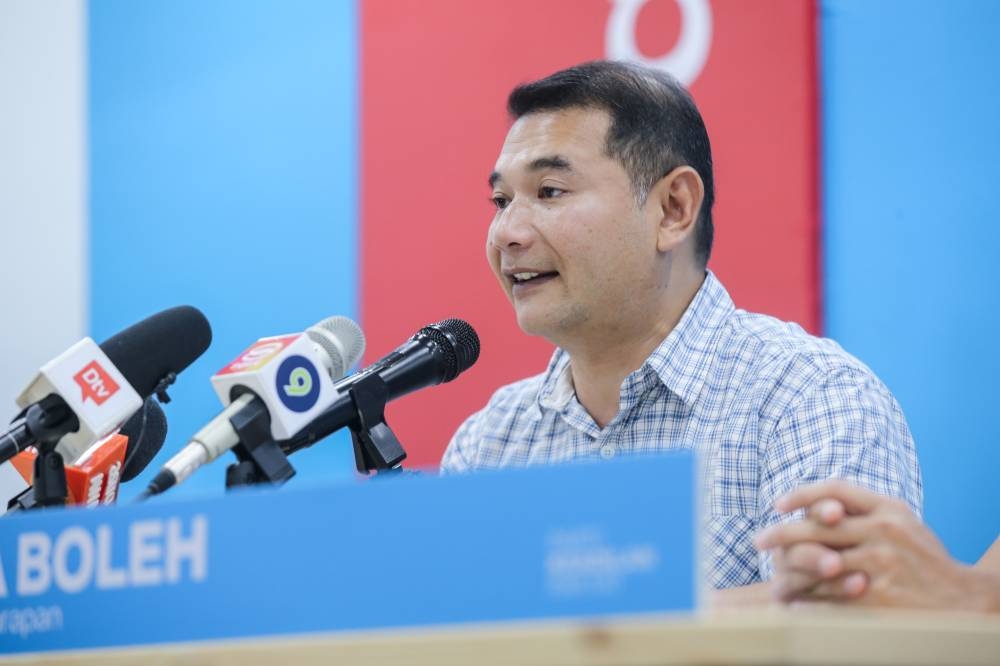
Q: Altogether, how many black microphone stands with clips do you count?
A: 3